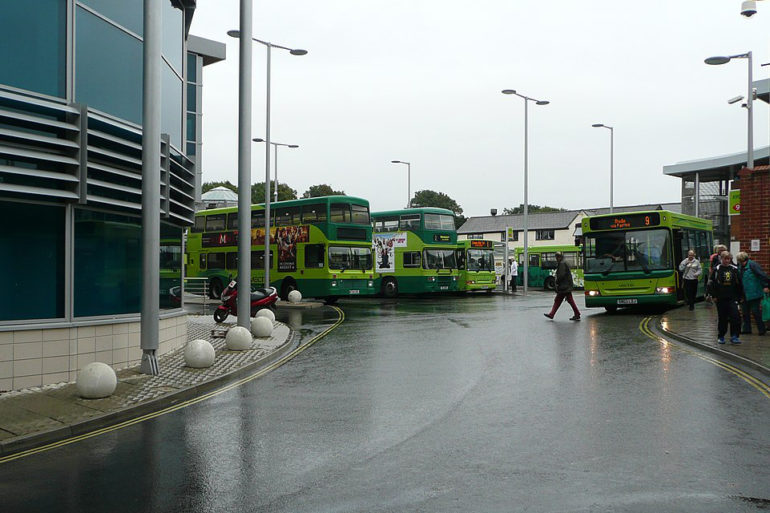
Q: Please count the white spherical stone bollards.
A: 6